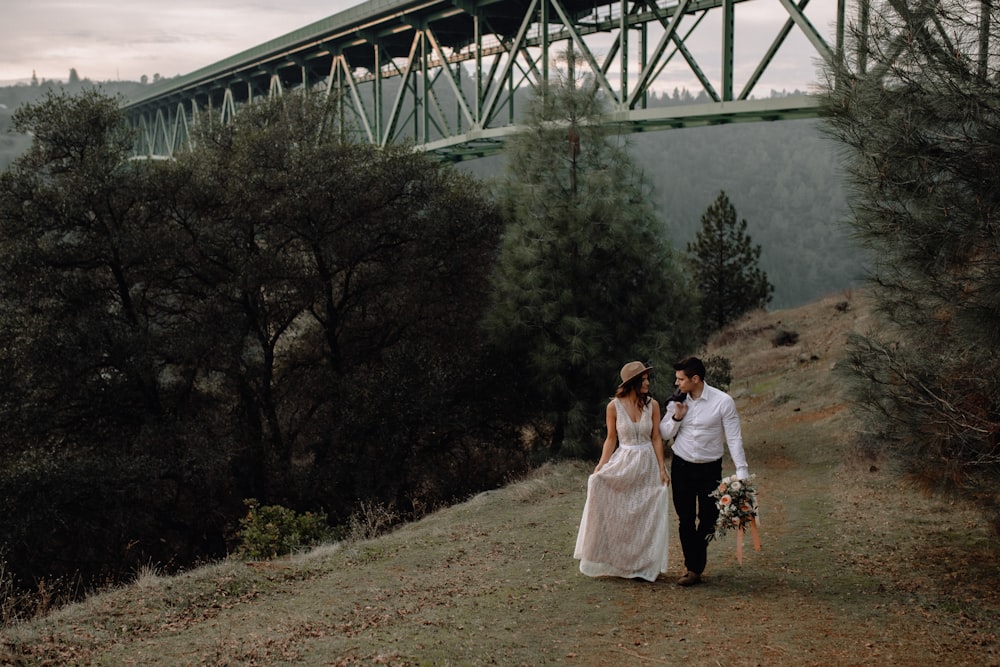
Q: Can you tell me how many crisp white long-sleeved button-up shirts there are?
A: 1